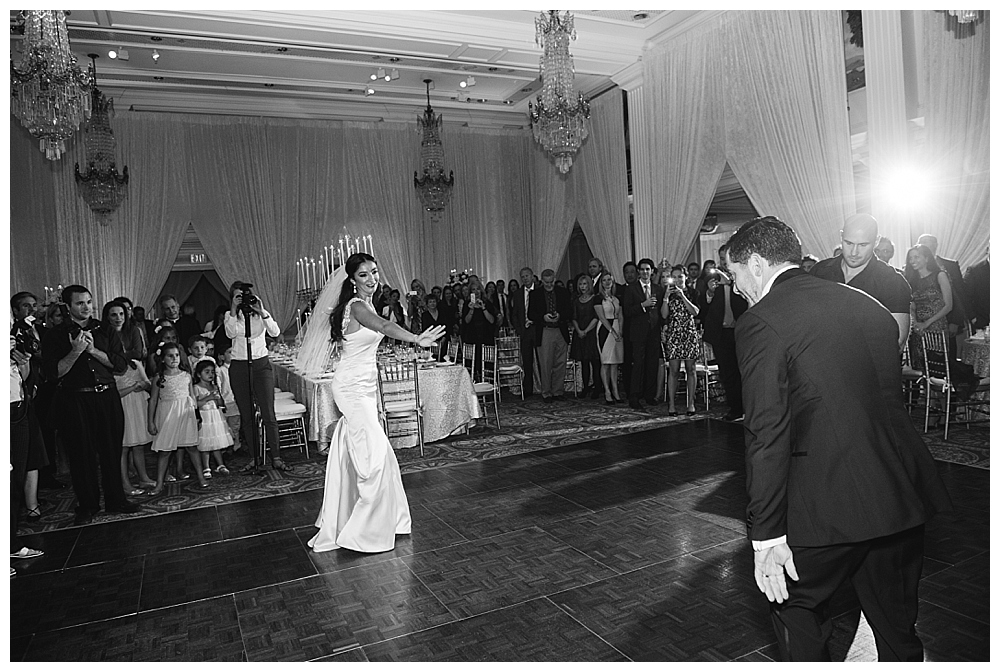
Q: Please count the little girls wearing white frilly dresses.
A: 2